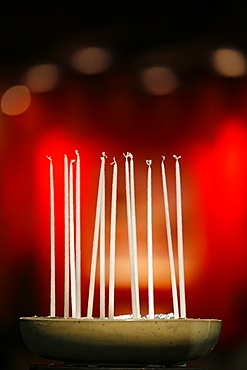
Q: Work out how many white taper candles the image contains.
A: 12